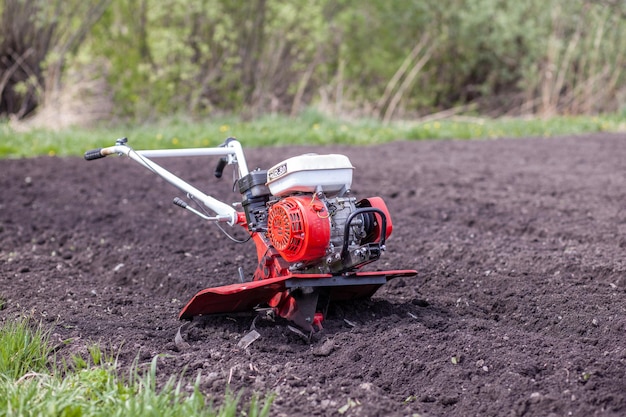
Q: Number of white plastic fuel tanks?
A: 1